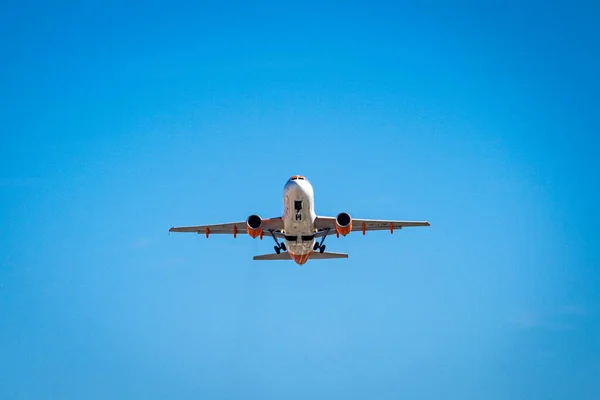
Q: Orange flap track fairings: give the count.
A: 6